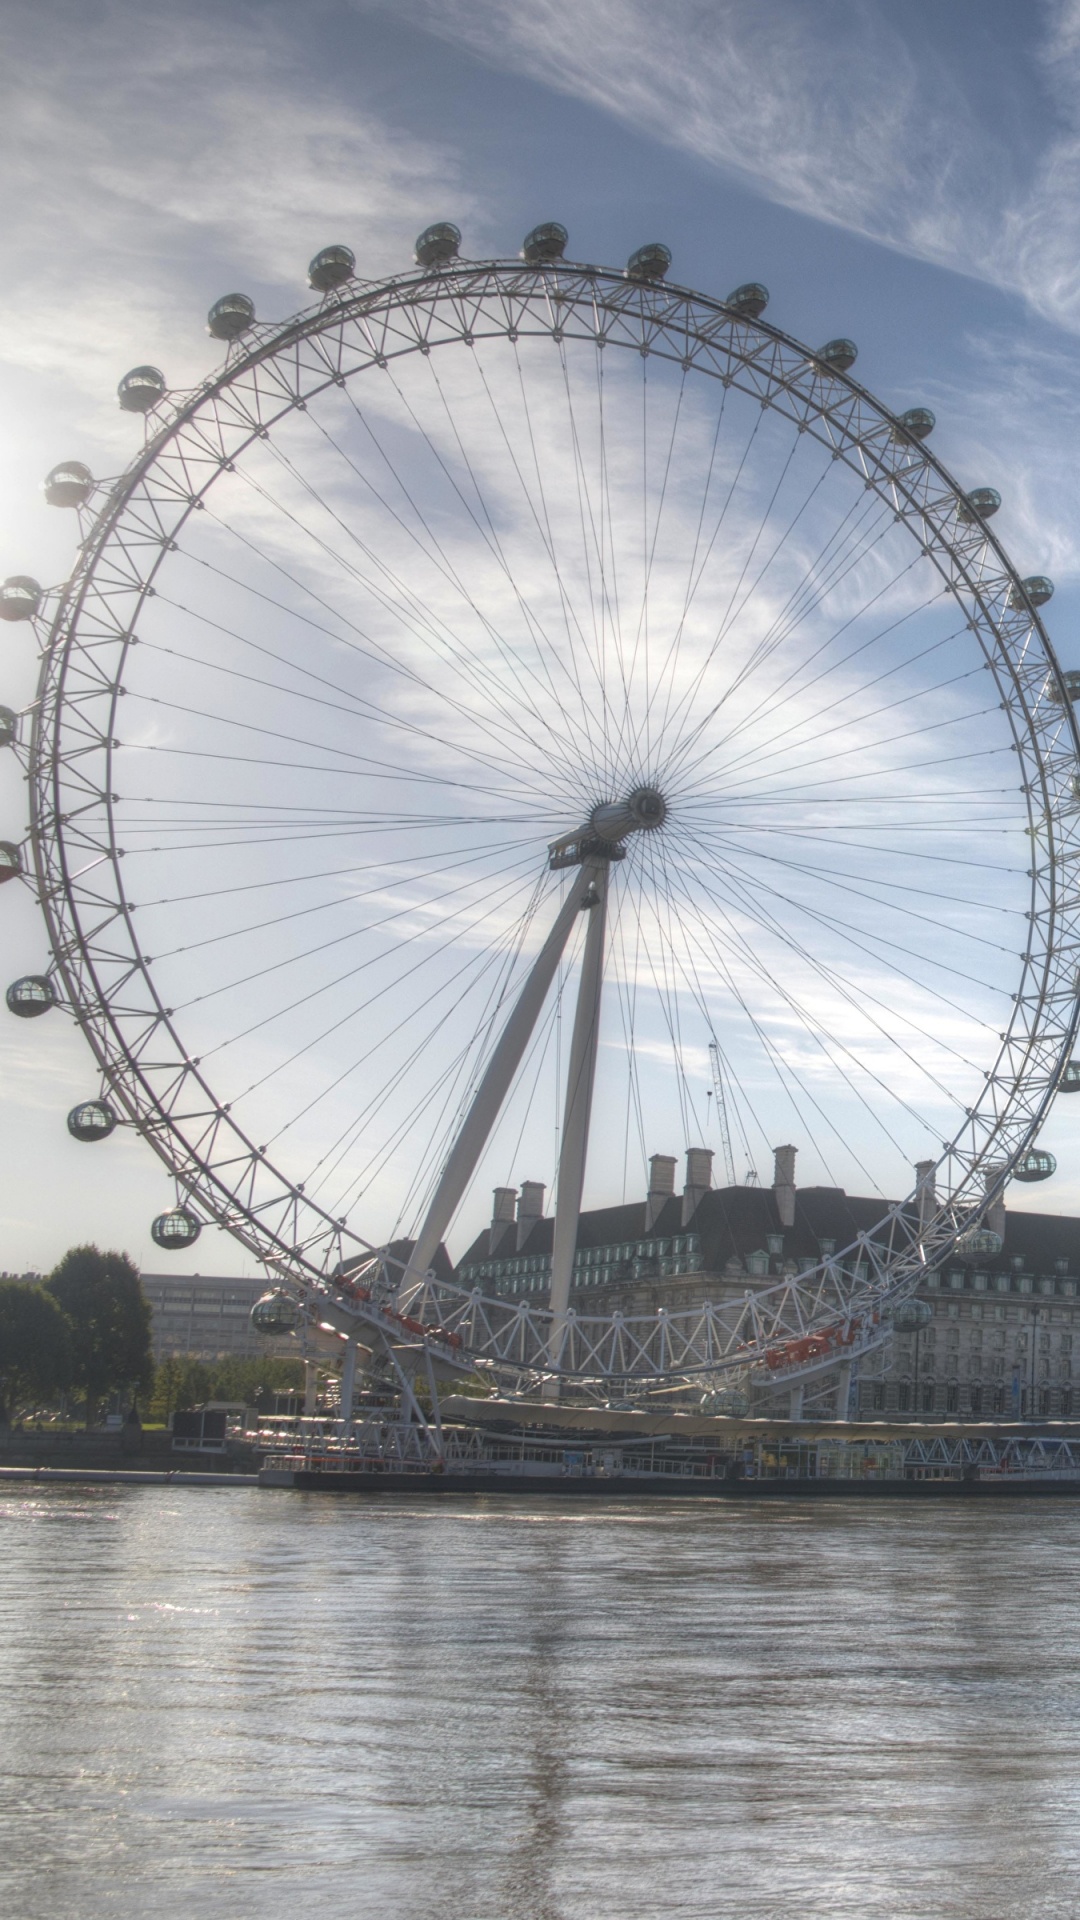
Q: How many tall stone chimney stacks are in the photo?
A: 7